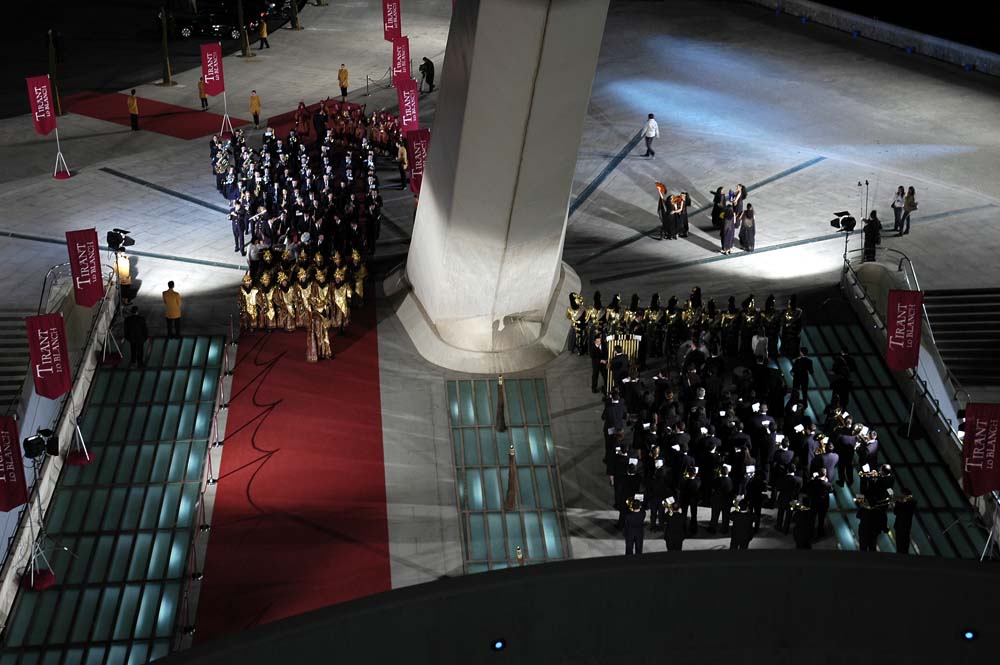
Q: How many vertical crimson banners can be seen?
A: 11